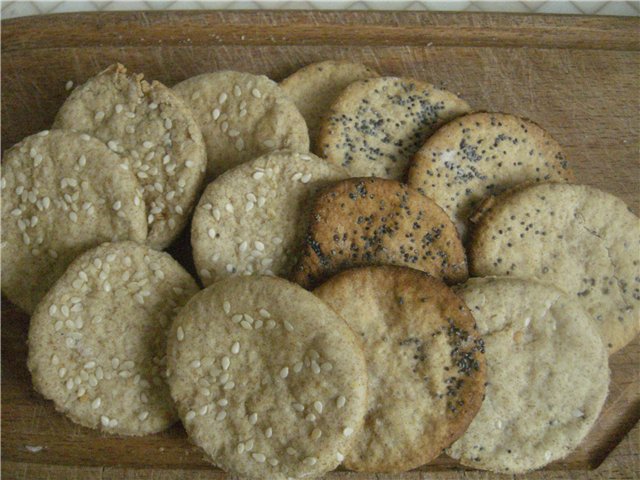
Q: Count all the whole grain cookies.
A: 13